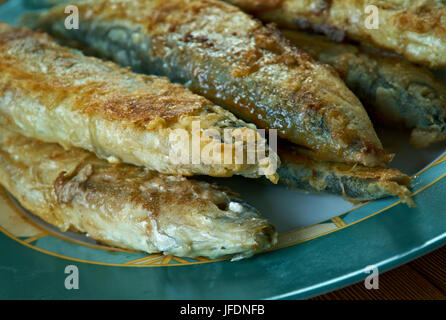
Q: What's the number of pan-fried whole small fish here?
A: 6